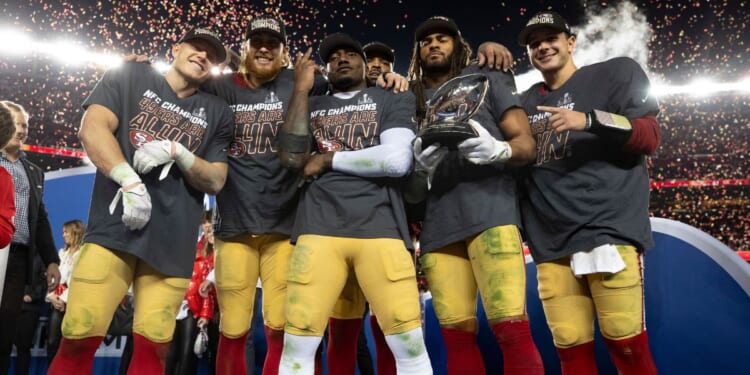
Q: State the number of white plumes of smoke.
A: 1